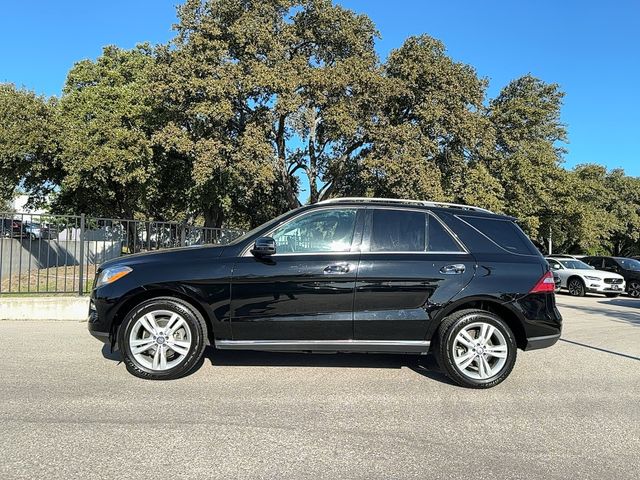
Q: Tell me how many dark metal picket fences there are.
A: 1